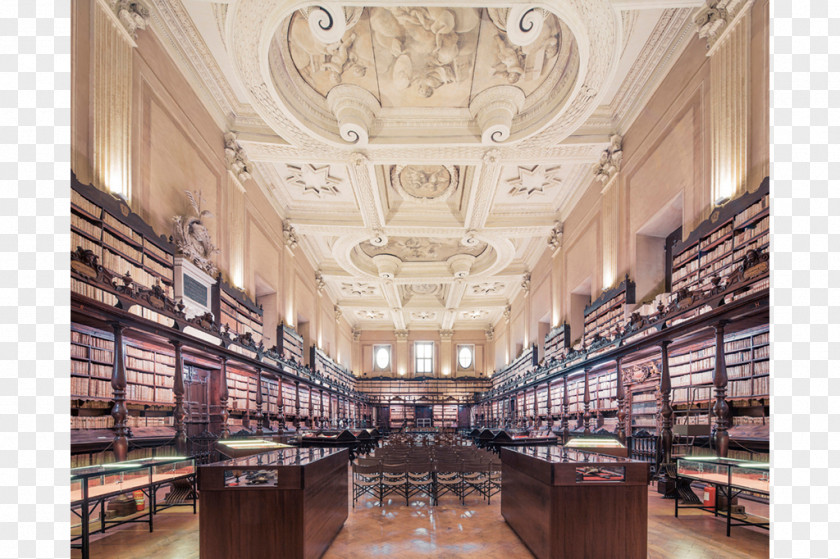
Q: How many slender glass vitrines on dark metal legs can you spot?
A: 2